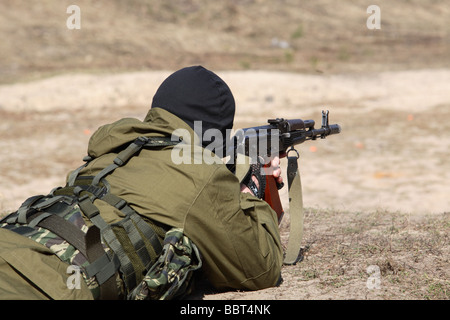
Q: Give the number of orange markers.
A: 4